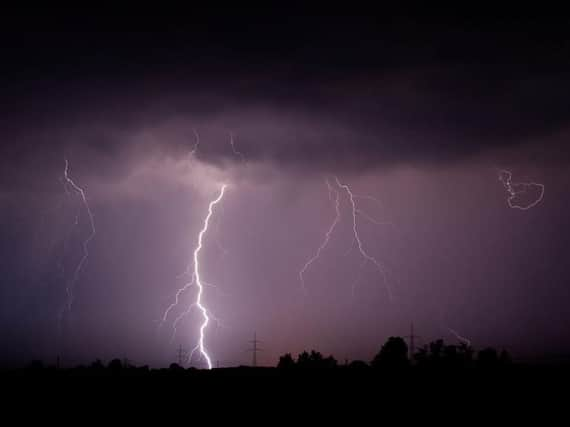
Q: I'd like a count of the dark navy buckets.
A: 0